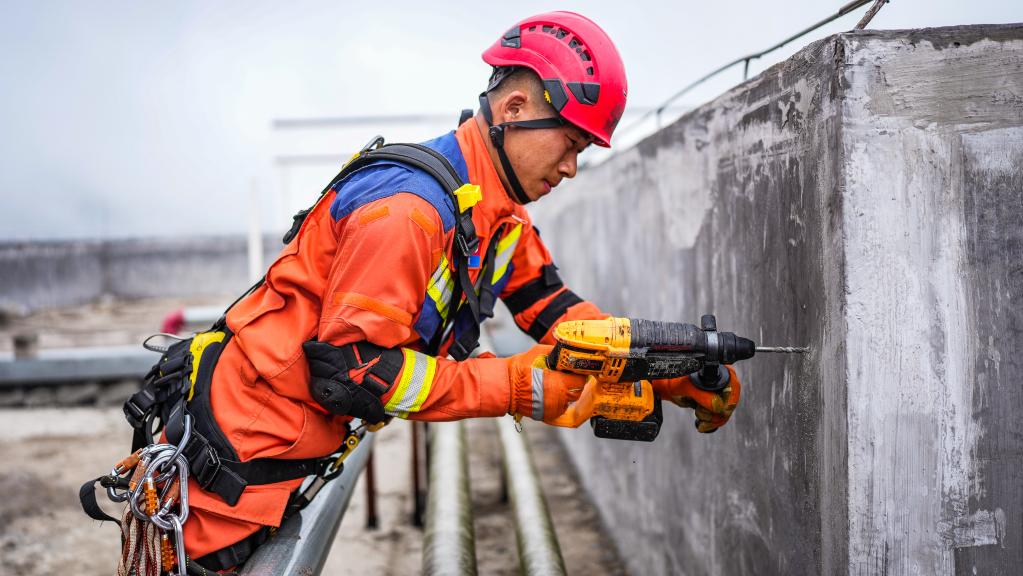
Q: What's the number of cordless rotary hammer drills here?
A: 1